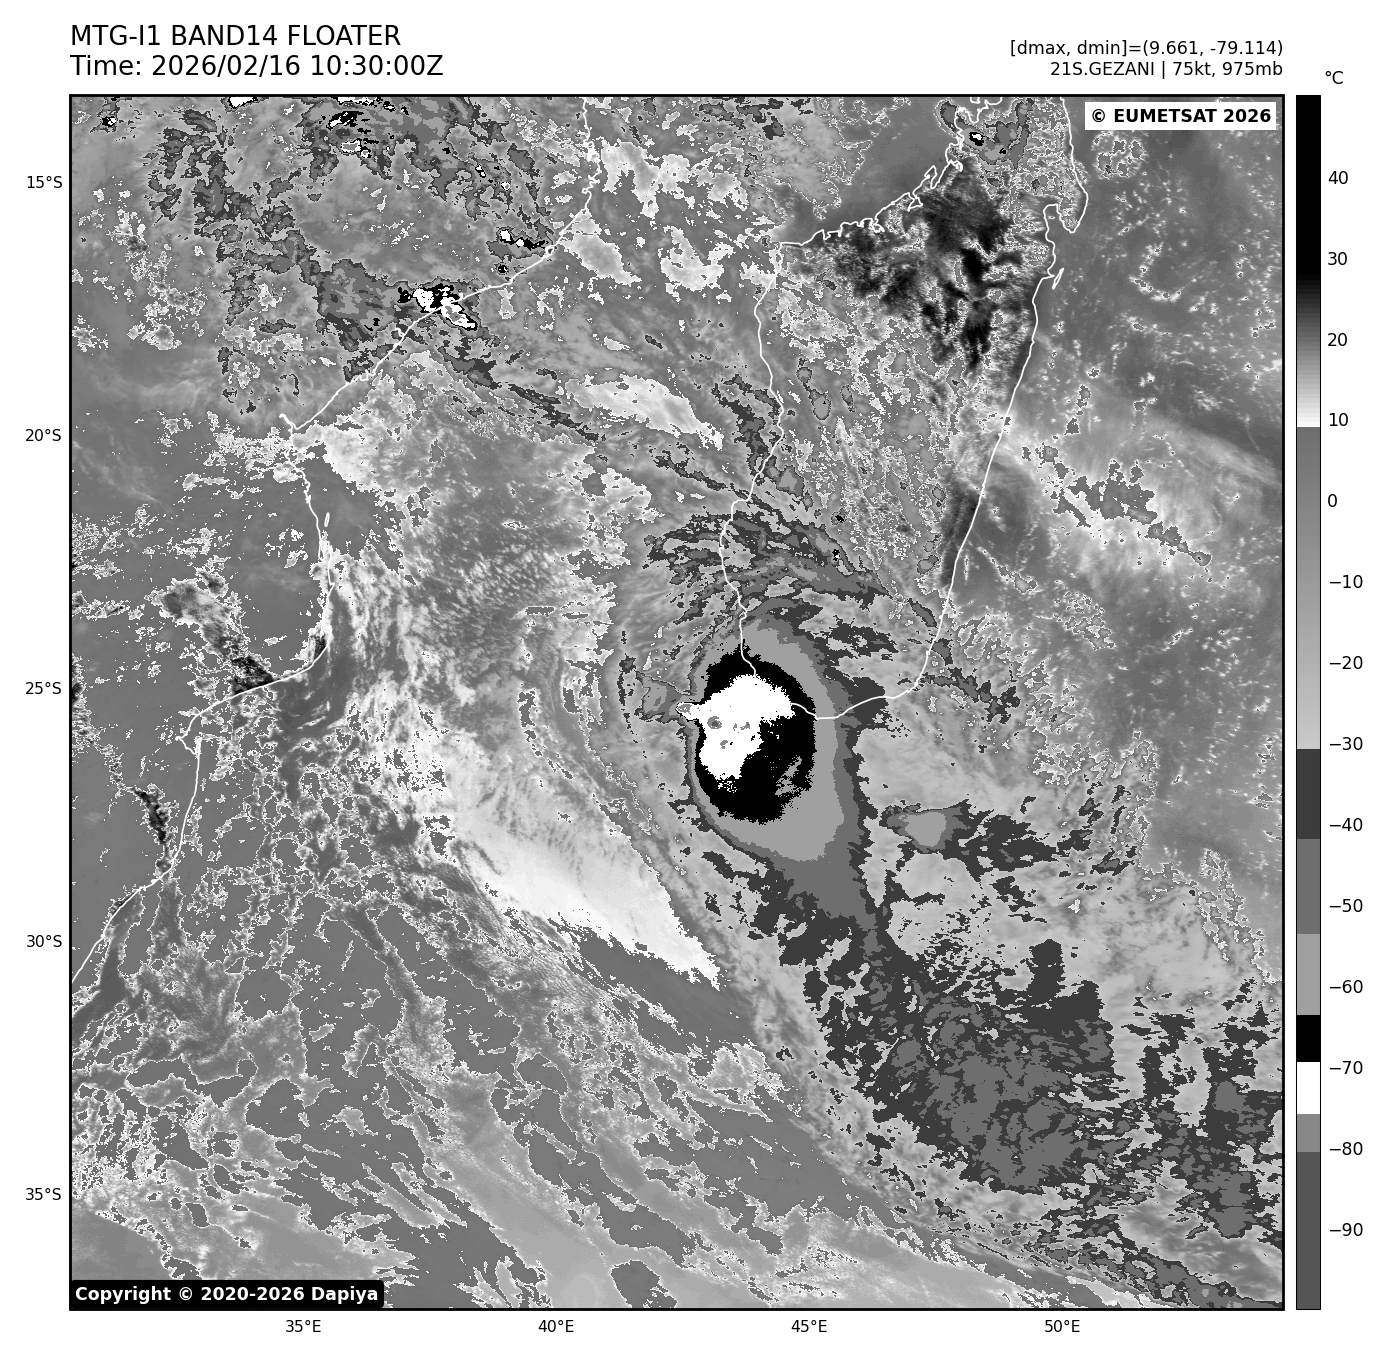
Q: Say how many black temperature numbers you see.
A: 14